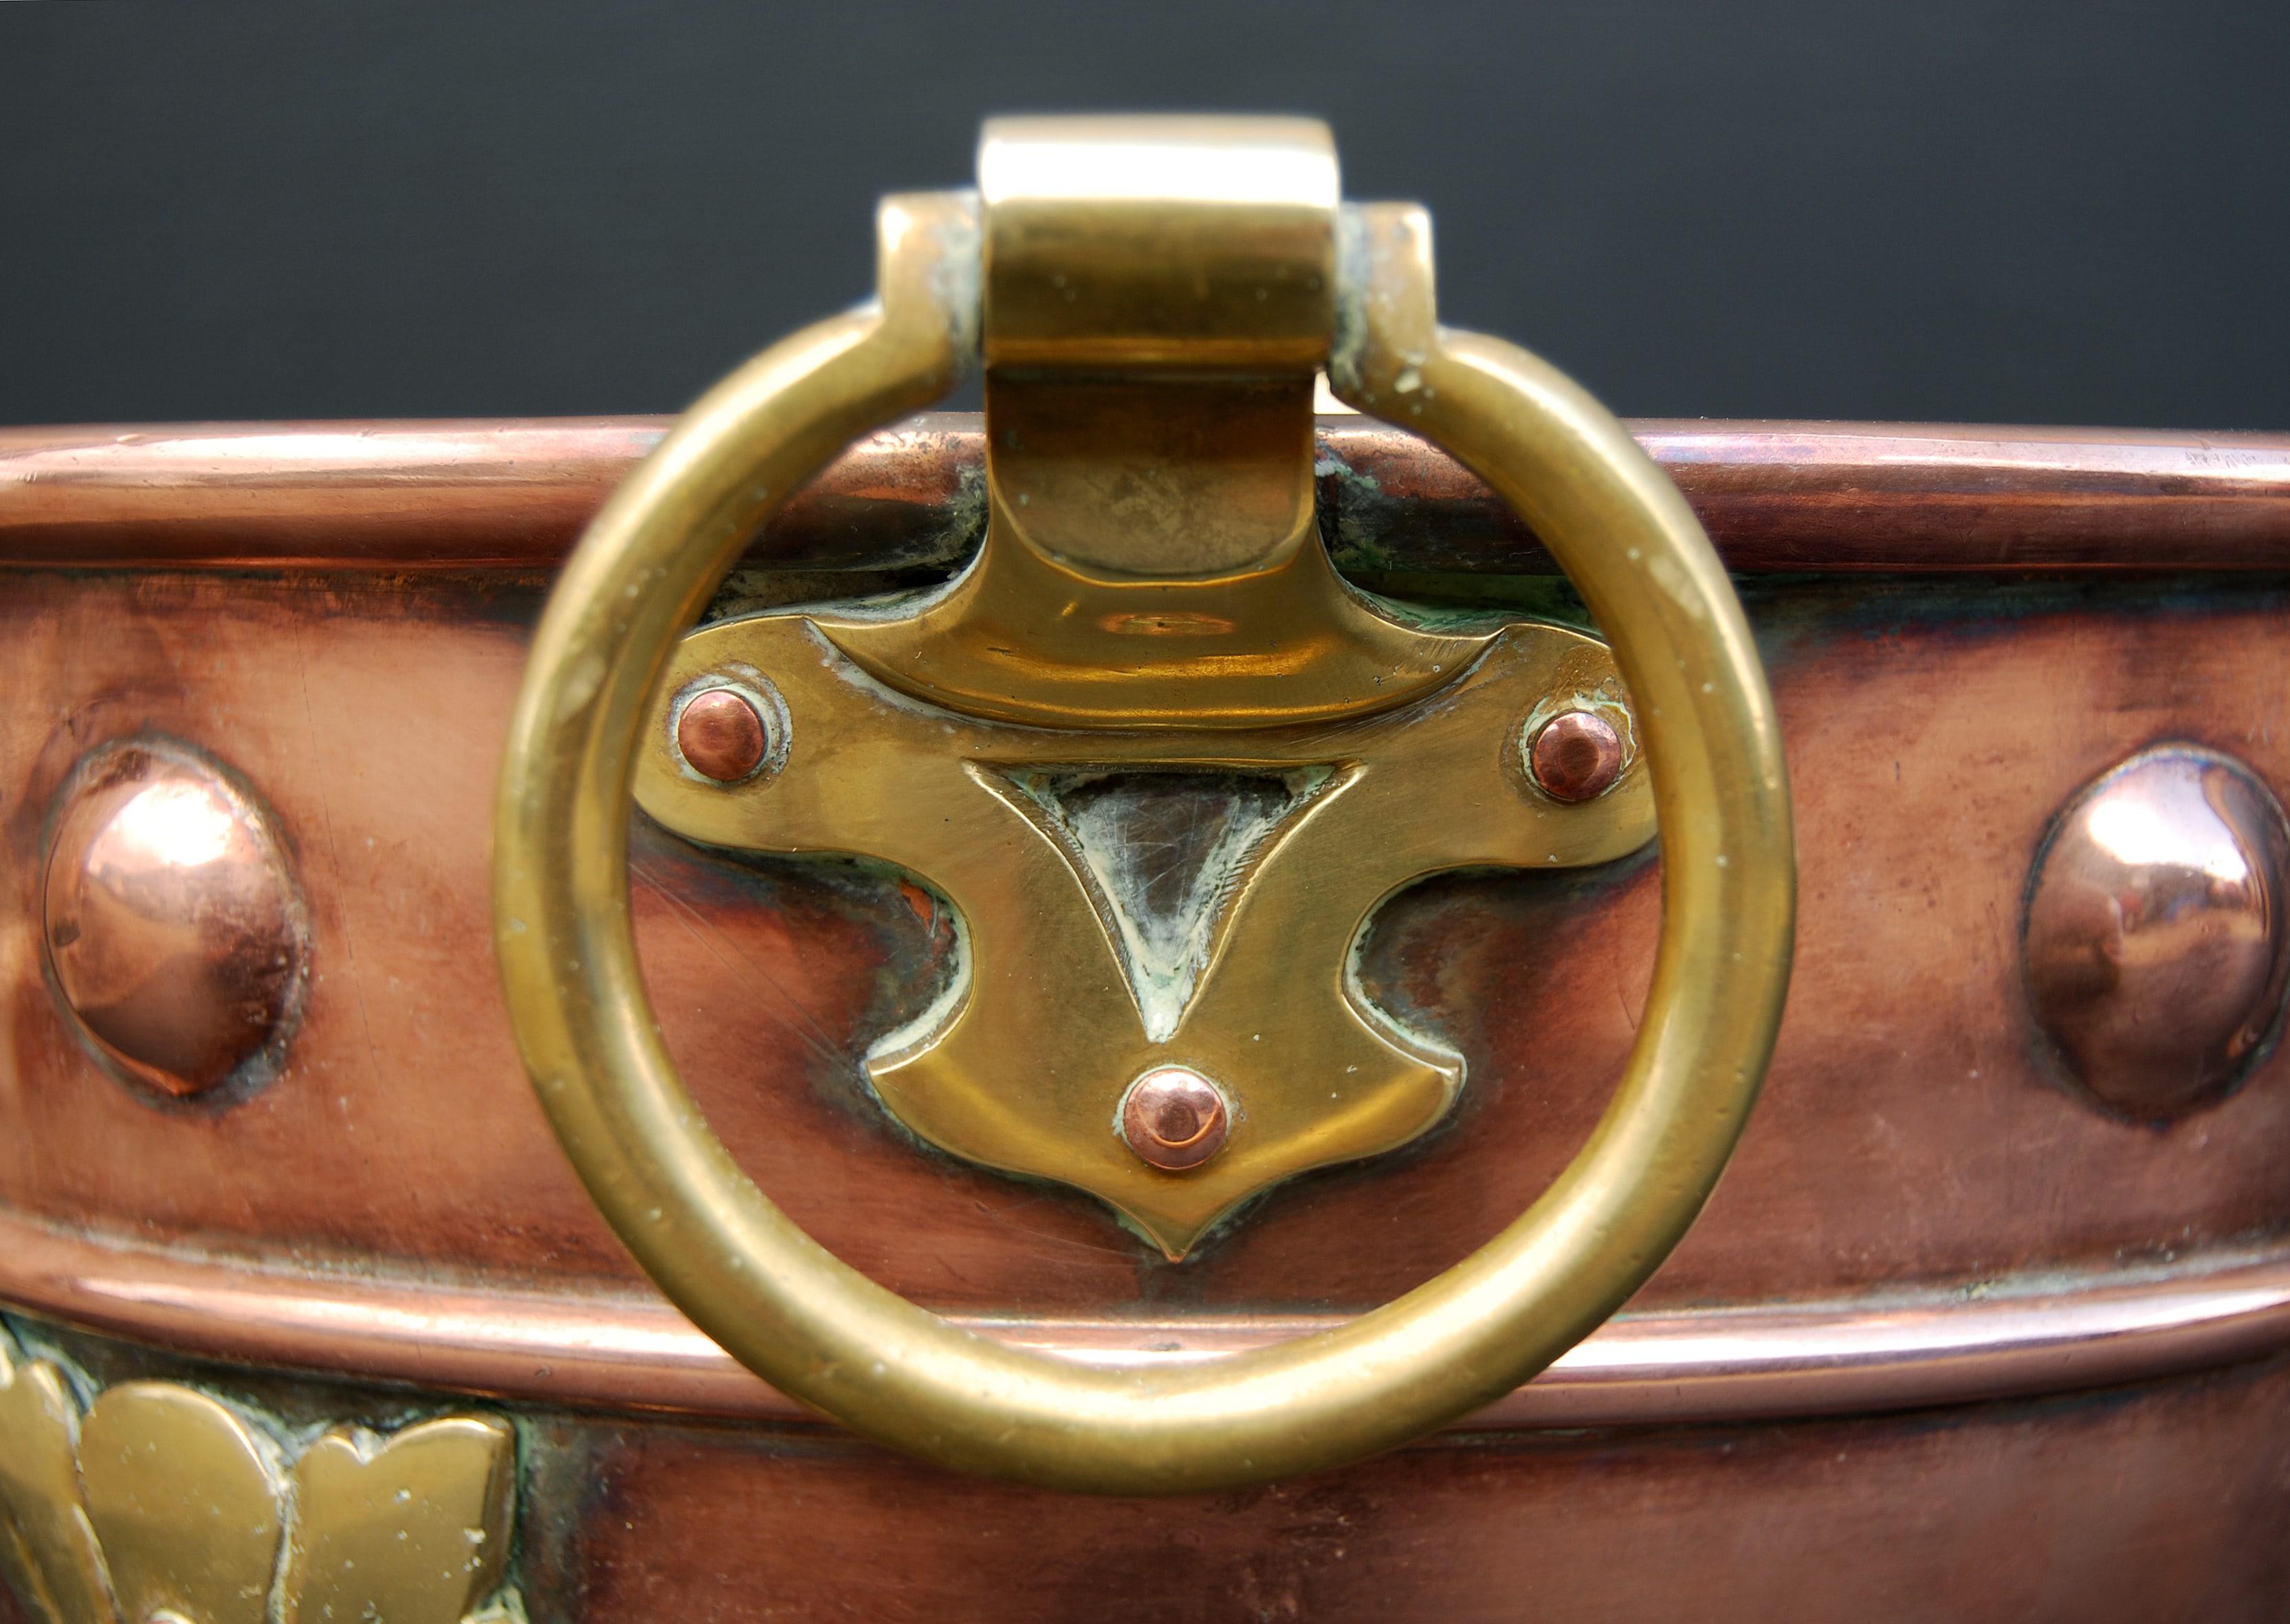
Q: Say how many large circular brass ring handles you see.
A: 1